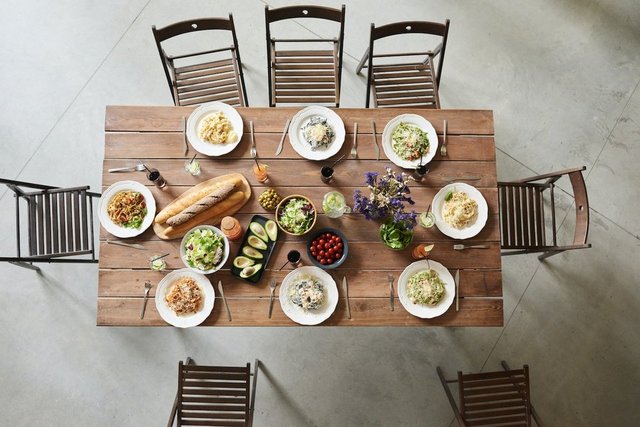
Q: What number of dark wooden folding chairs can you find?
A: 7